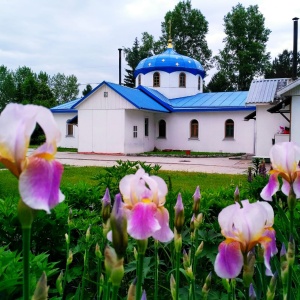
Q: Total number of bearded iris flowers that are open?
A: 4